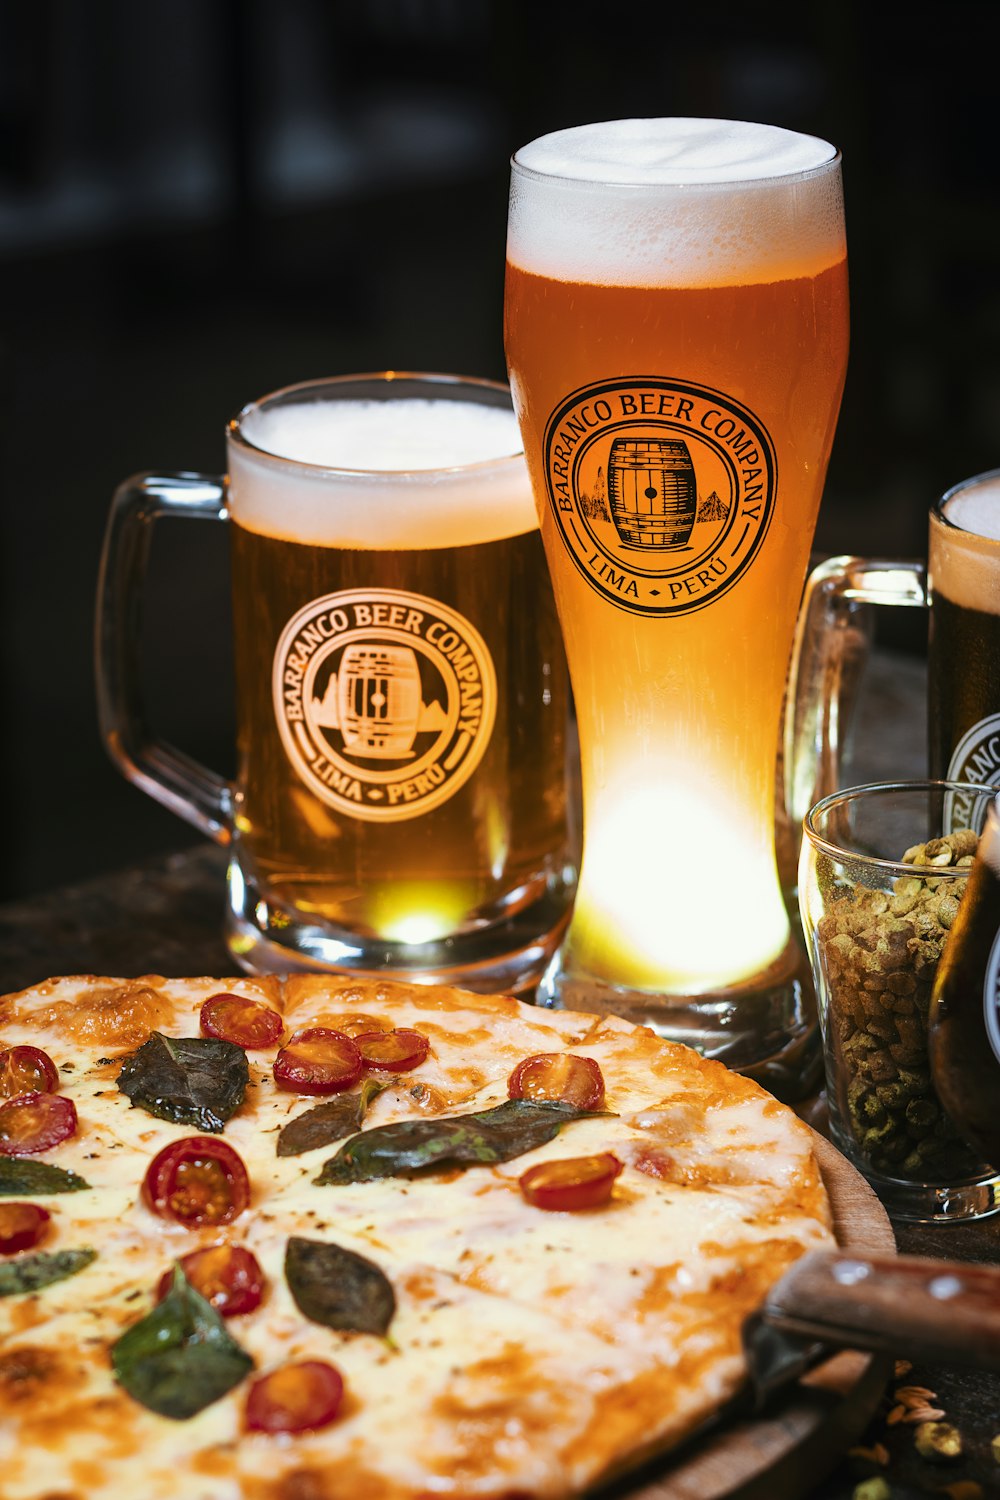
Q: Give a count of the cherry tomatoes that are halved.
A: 11